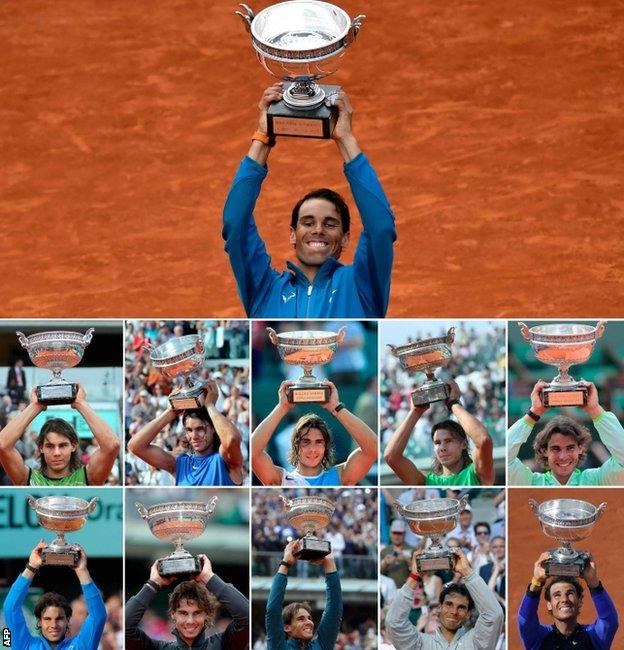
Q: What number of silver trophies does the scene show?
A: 11